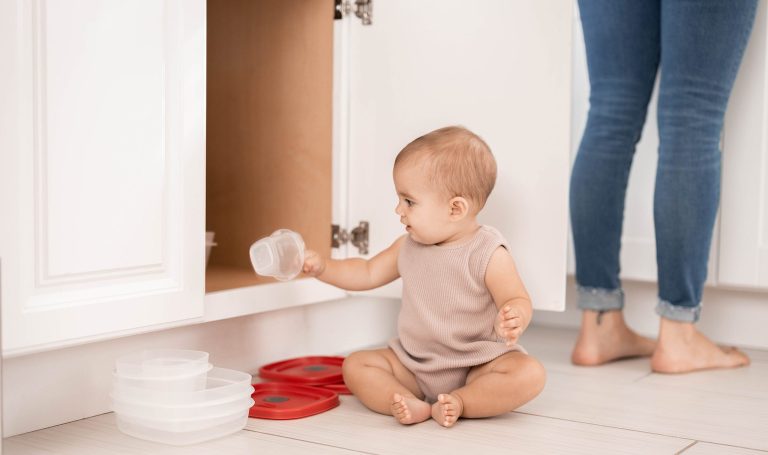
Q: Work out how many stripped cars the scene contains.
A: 0